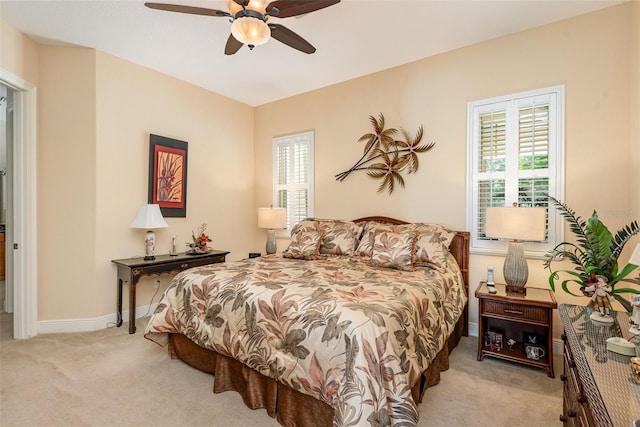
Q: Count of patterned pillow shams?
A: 4